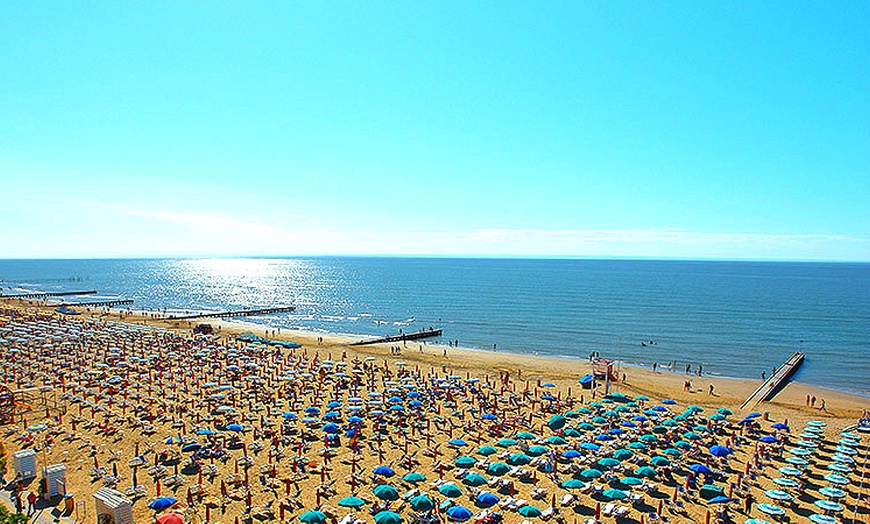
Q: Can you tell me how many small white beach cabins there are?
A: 3